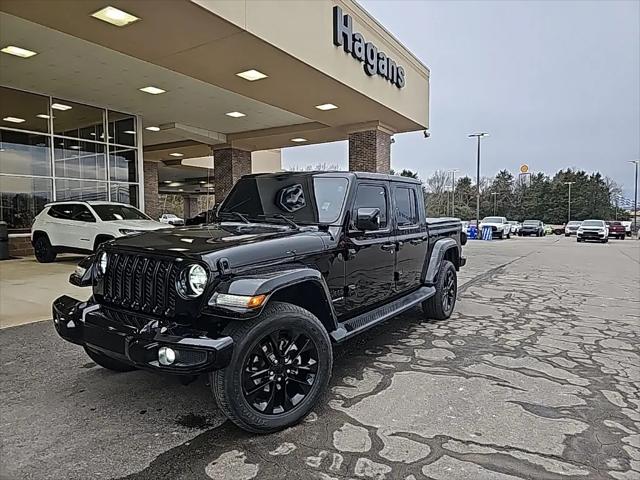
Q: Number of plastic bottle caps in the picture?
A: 0